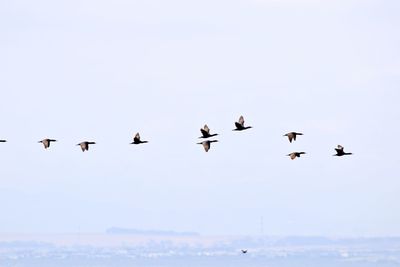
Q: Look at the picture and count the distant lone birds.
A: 1